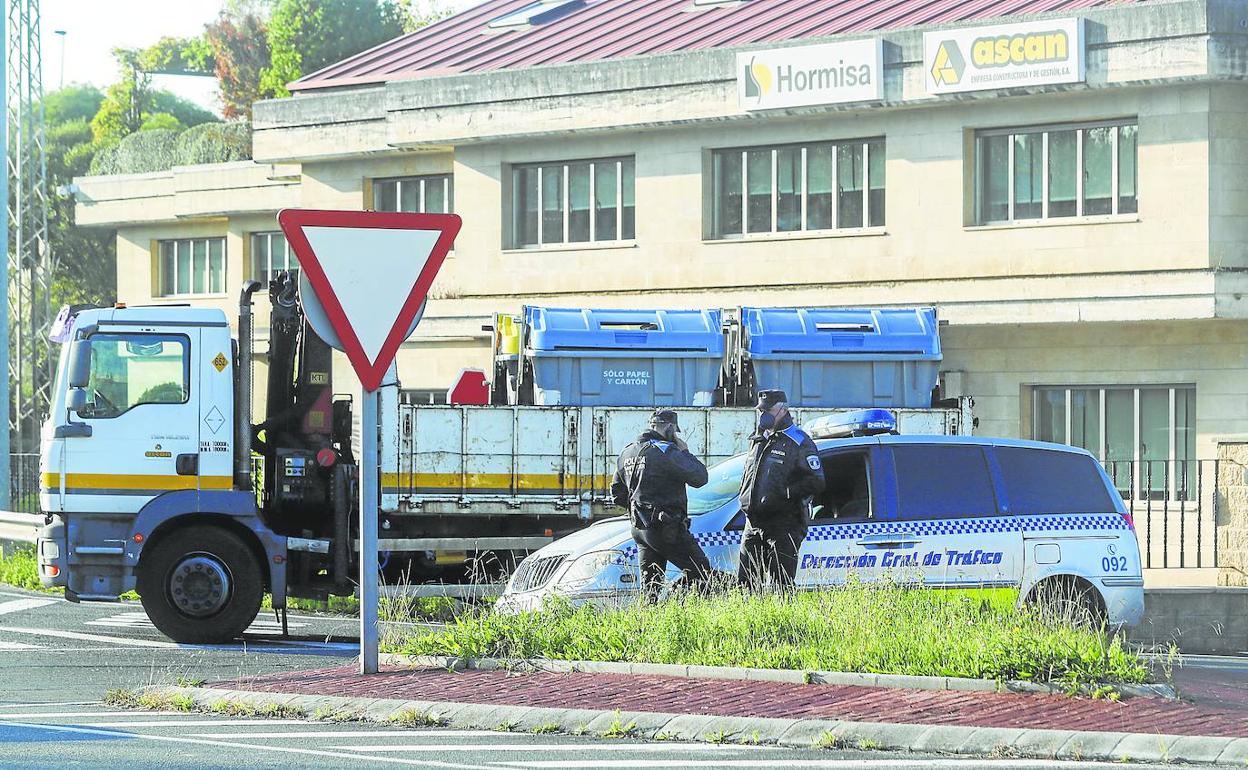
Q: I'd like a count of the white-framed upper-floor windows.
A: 6